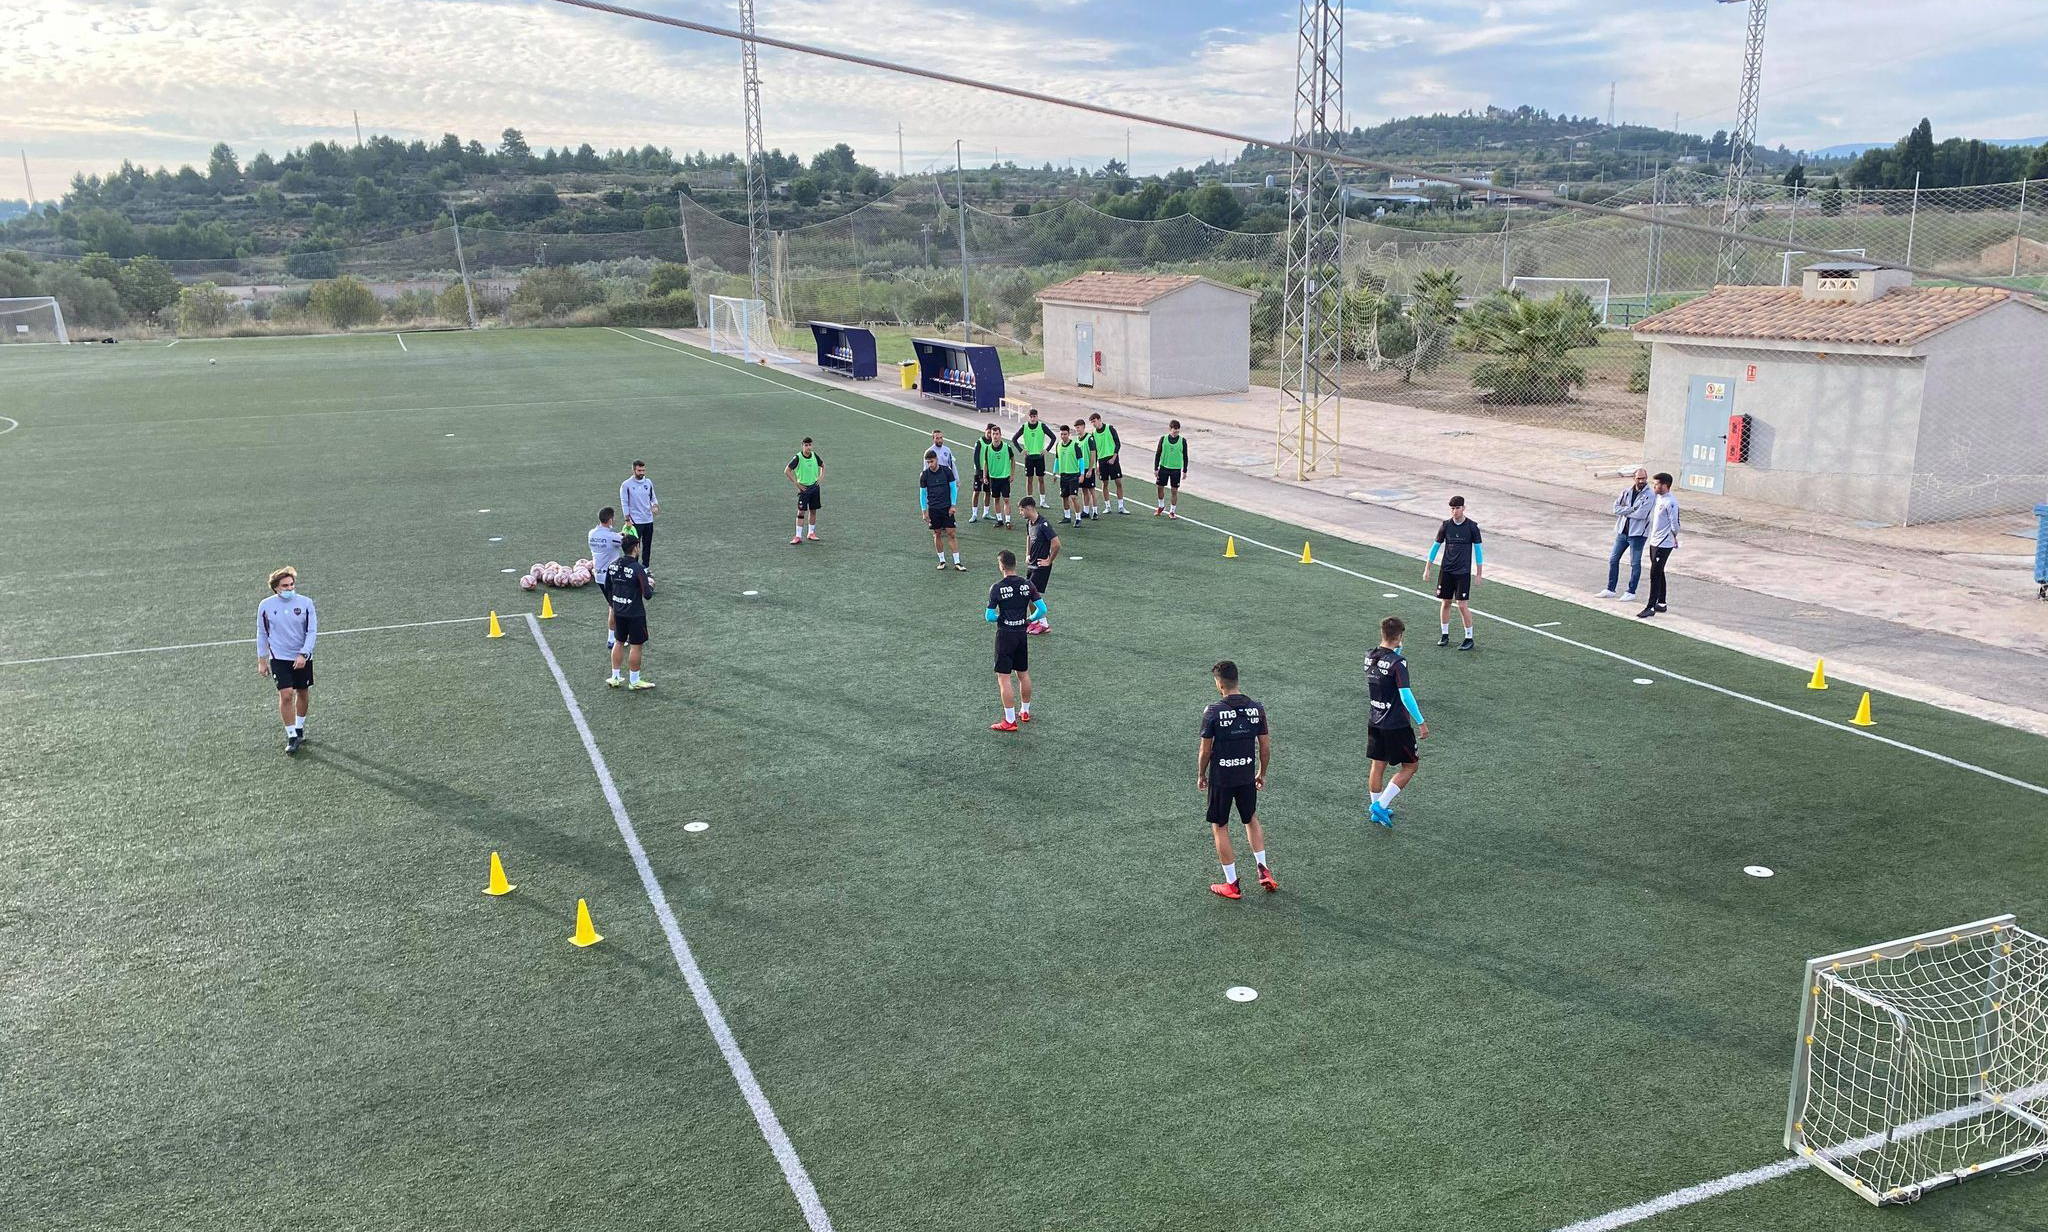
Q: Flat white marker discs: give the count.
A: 11